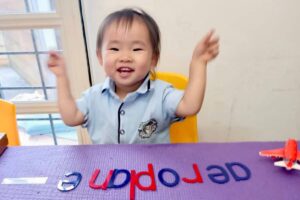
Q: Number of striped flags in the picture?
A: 0